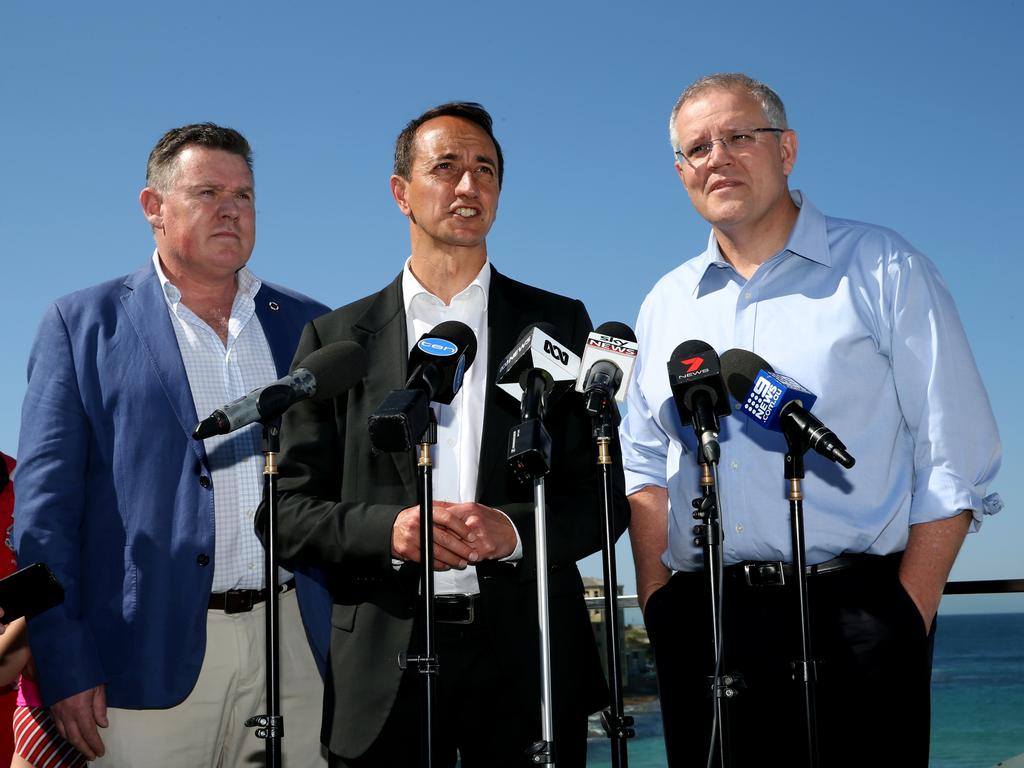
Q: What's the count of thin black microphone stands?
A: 5